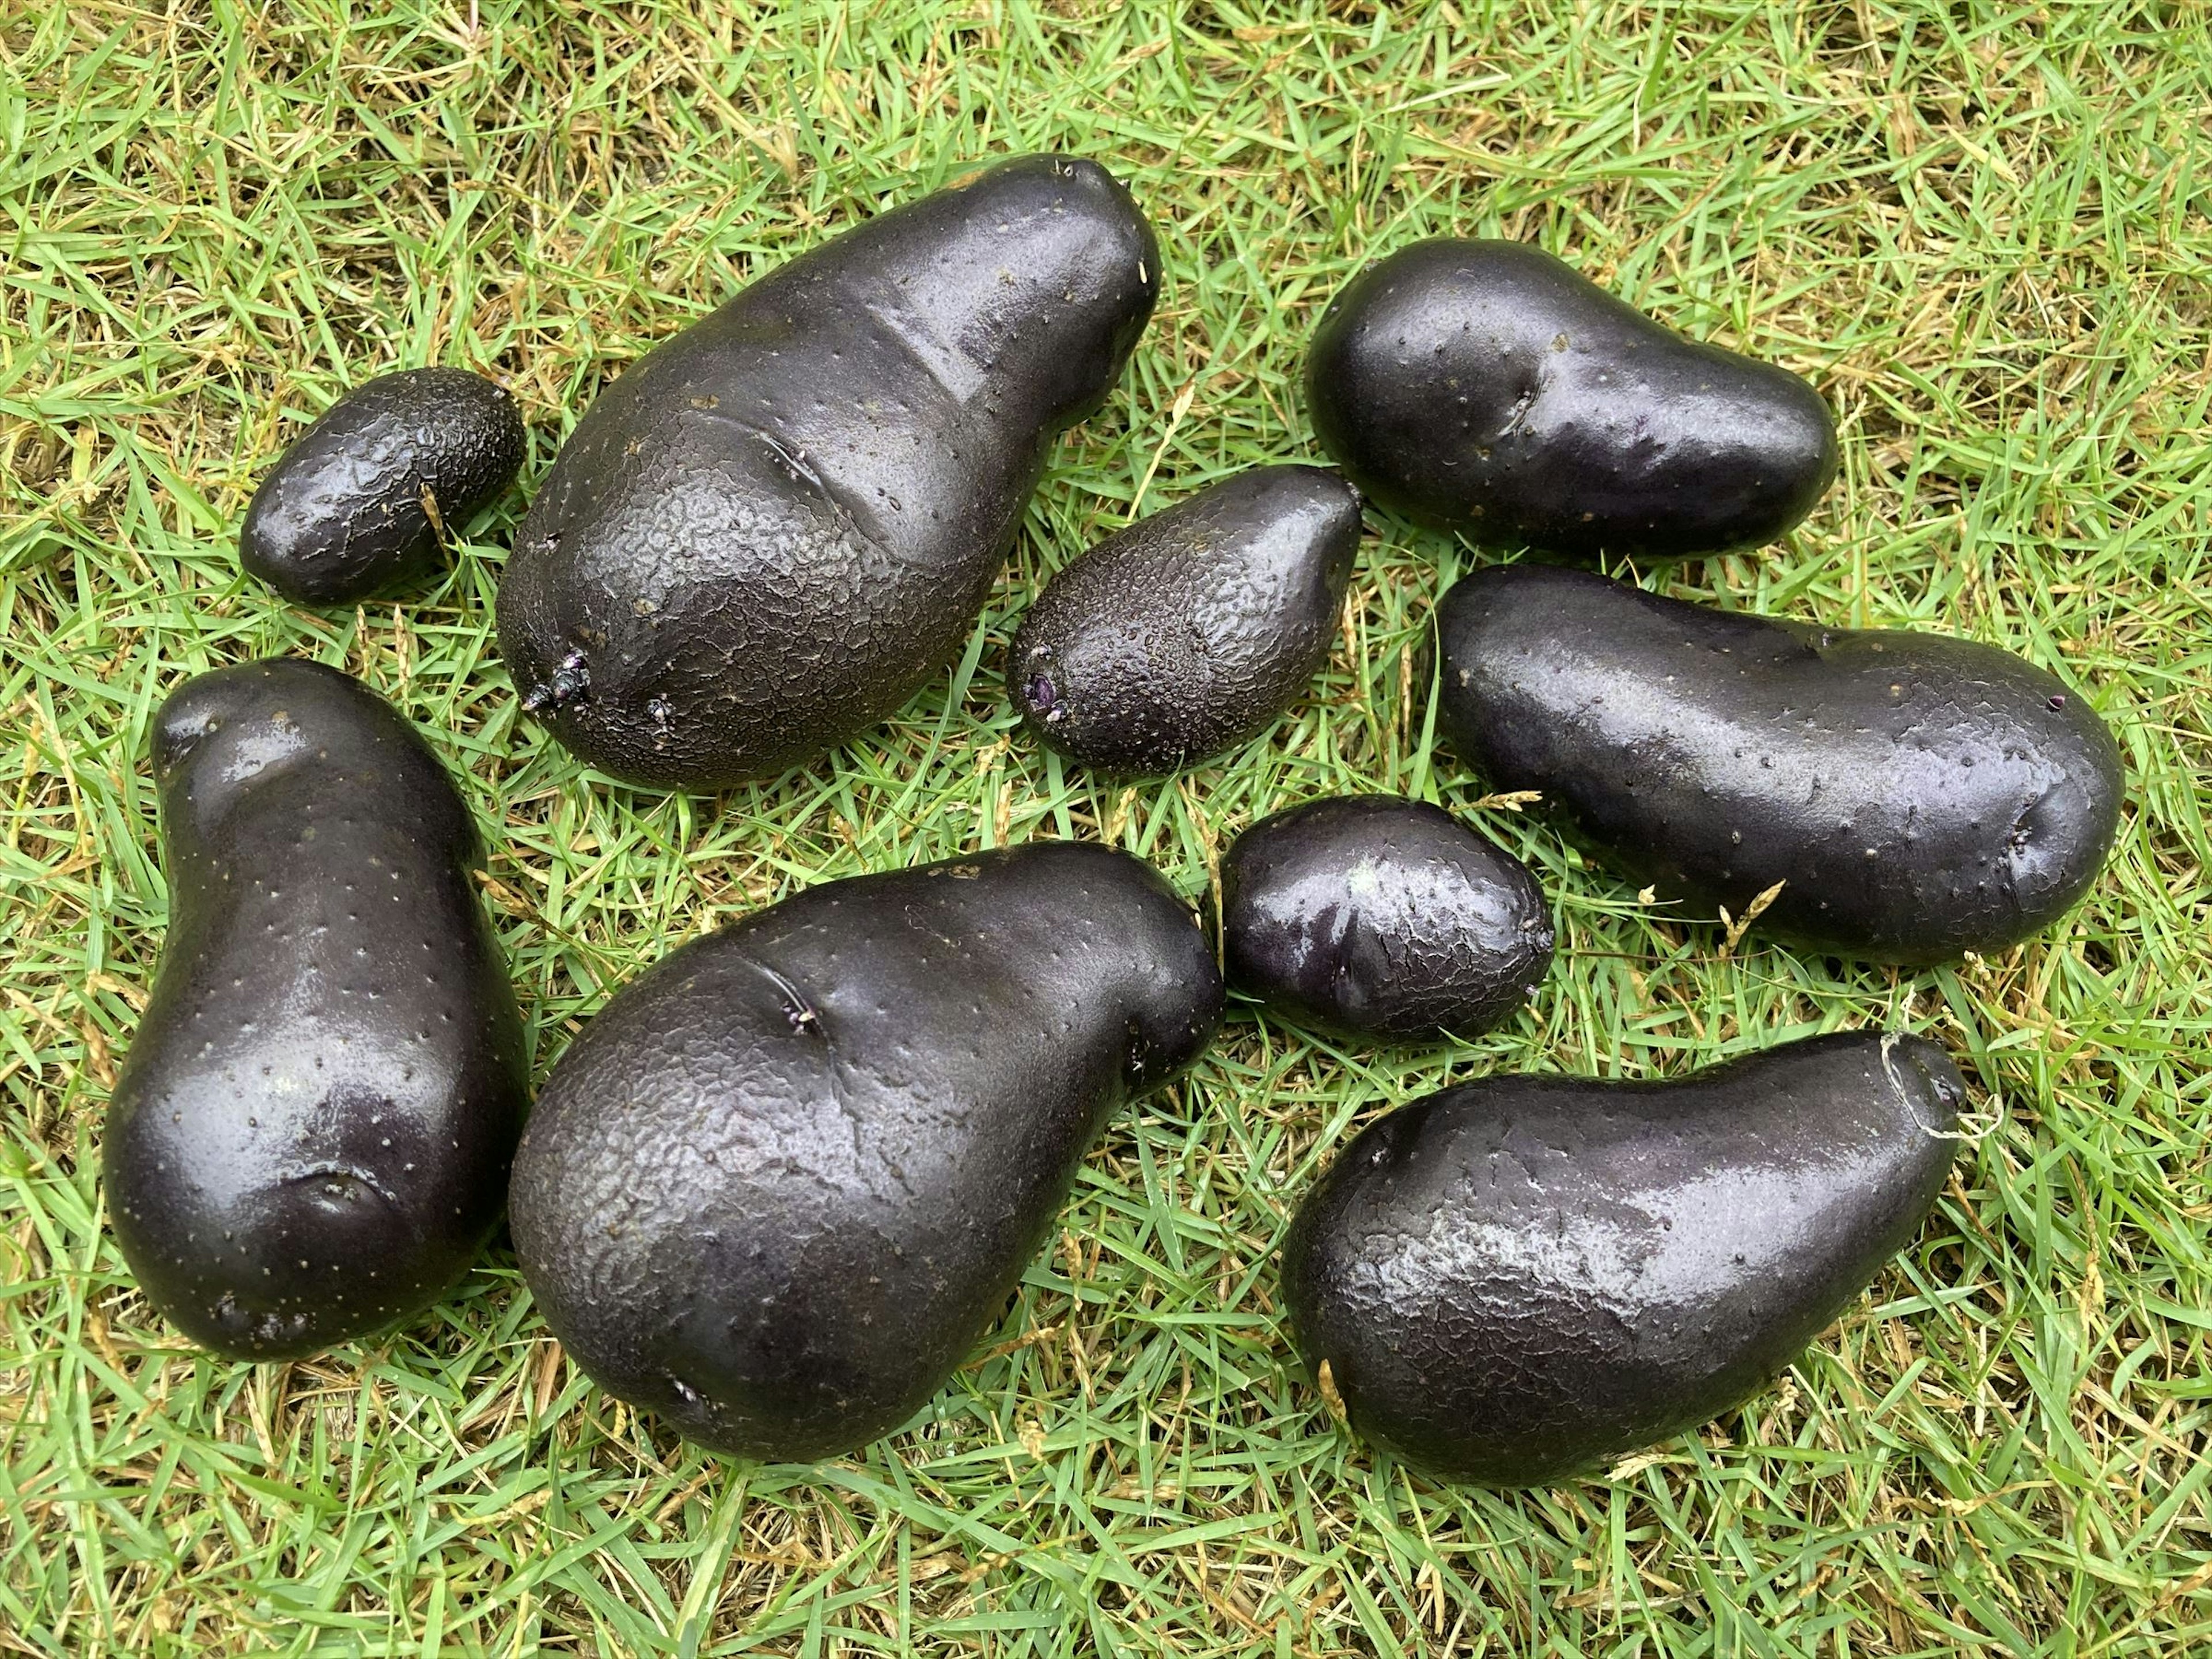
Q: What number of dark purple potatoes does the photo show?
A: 9